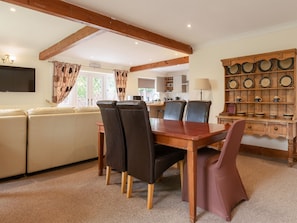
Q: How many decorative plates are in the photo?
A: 8